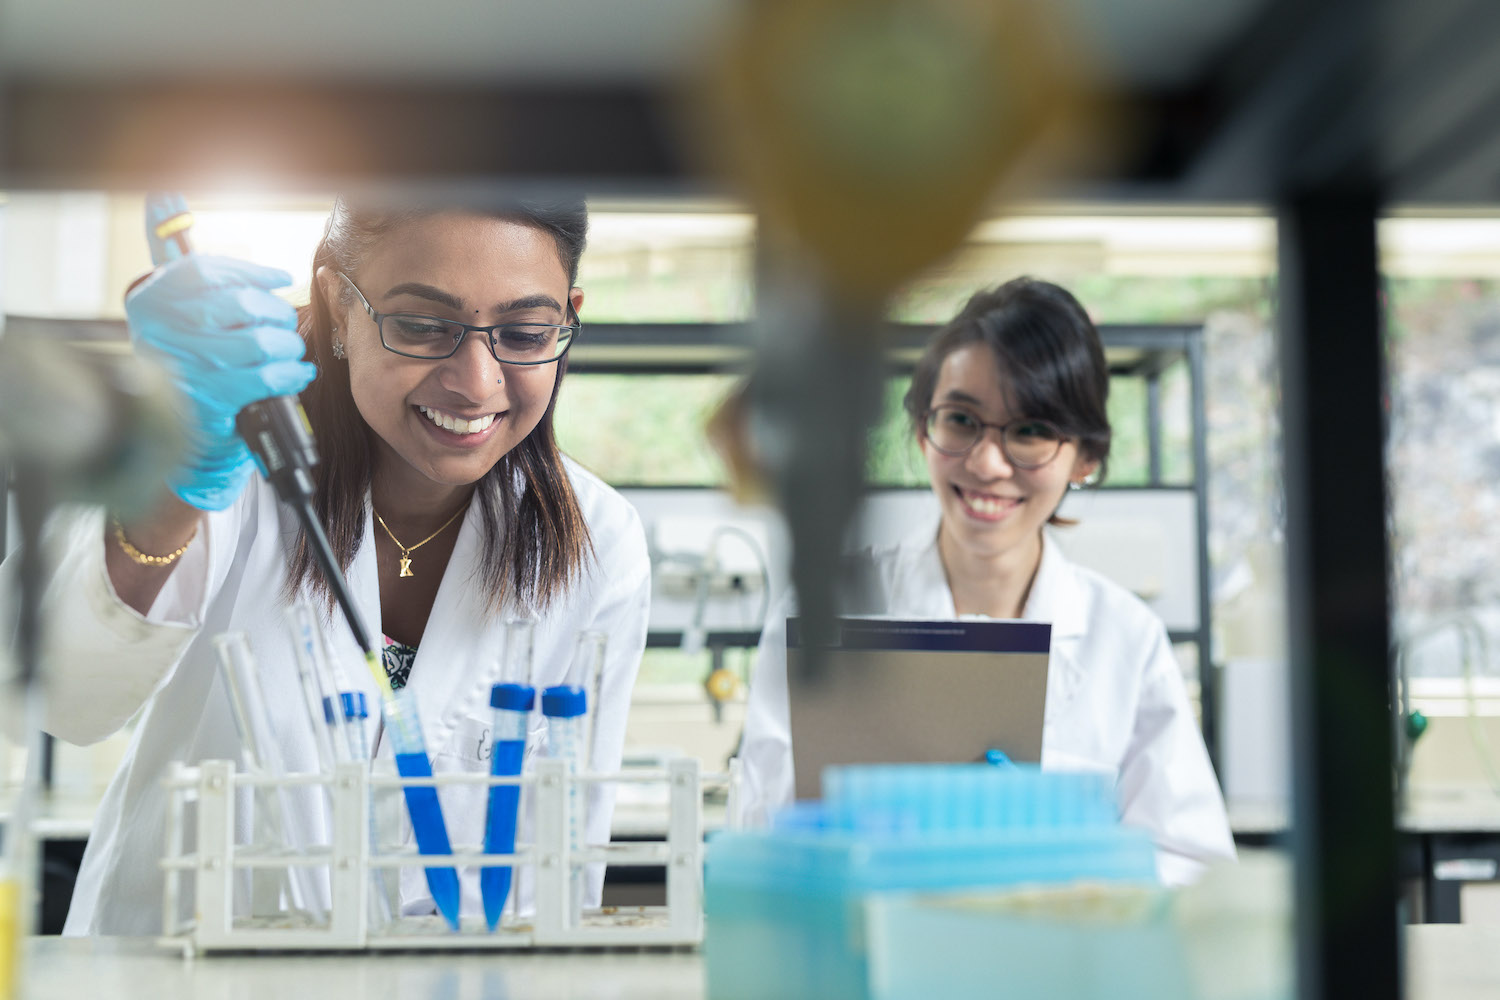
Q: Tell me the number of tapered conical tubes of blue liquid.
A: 2